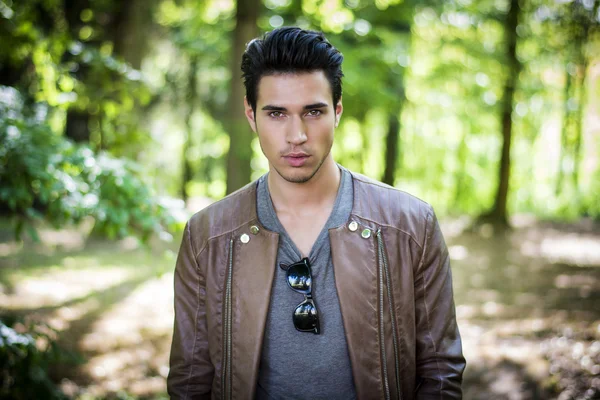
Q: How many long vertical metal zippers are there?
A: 2